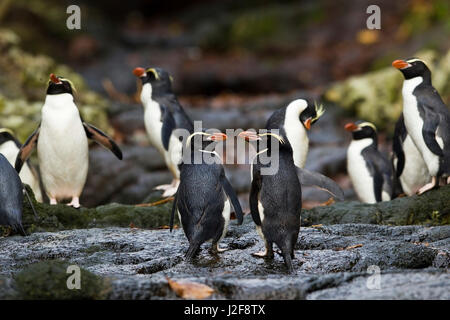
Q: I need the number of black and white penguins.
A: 10